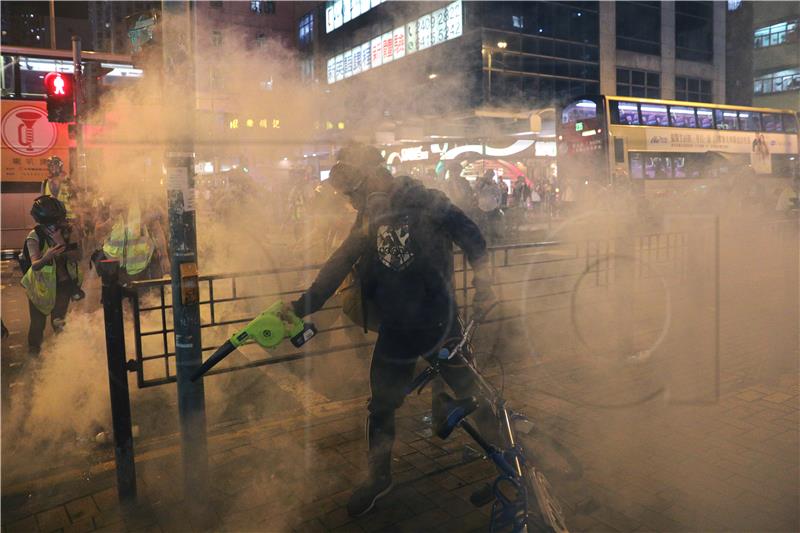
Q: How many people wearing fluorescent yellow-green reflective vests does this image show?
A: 3